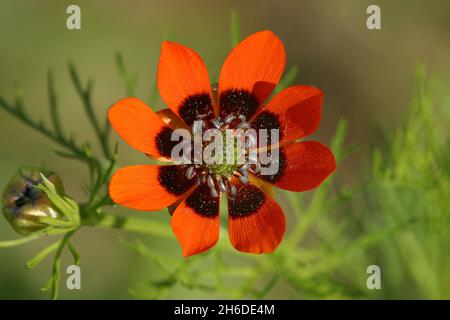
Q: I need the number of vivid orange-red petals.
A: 8